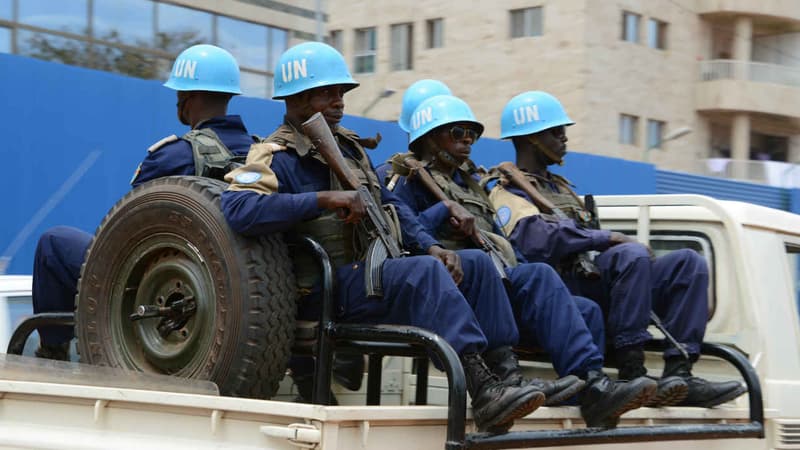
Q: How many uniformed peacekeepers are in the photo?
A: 5